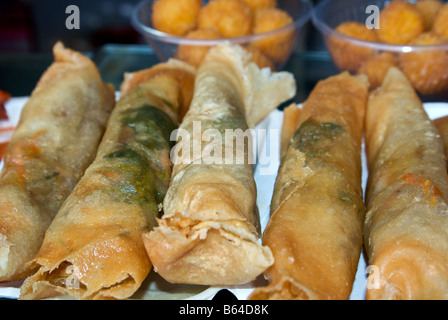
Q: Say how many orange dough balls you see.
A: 12